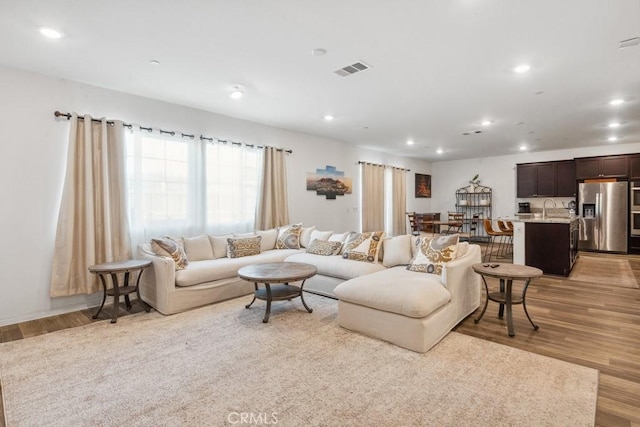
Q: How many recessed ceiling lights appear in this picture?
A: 11